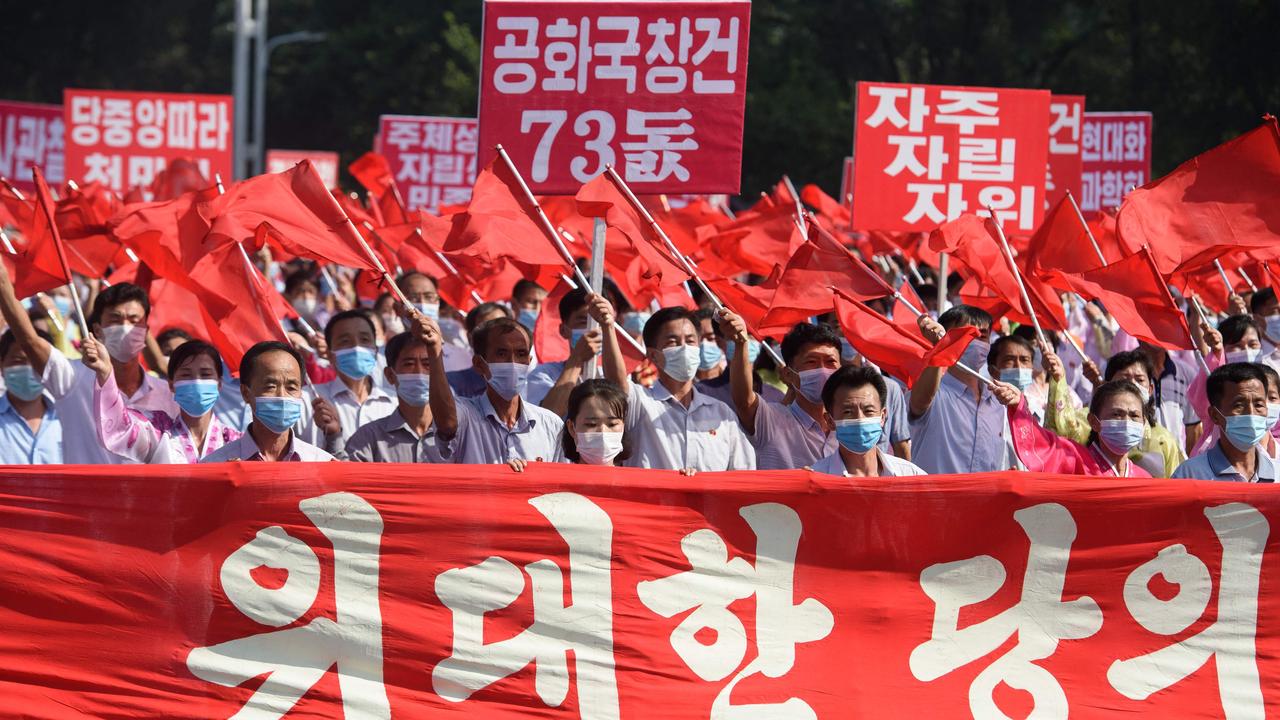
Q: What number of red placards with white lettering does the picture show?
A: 8